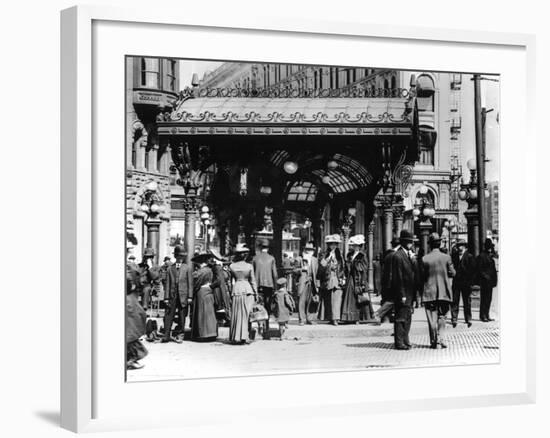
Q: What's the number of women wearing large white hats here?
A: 2